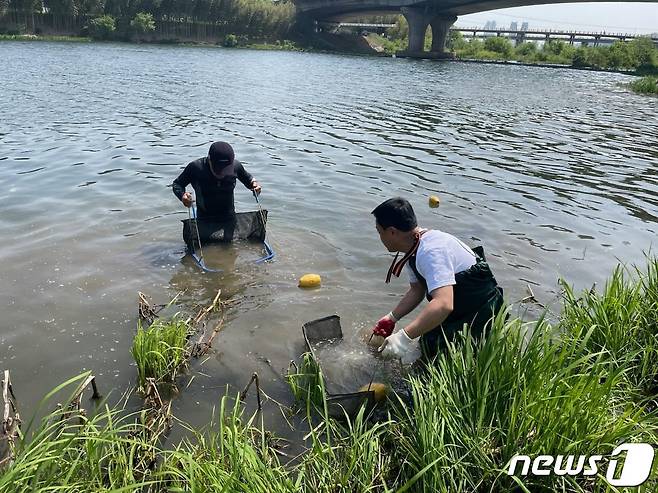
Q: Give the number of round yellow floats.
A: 3